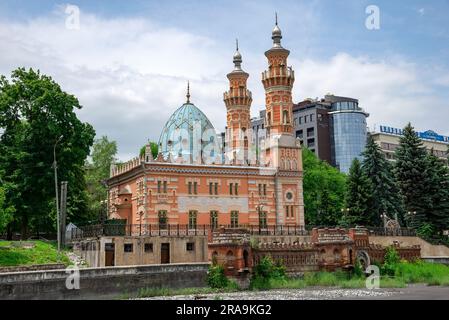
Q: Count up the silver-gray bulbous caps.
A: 2